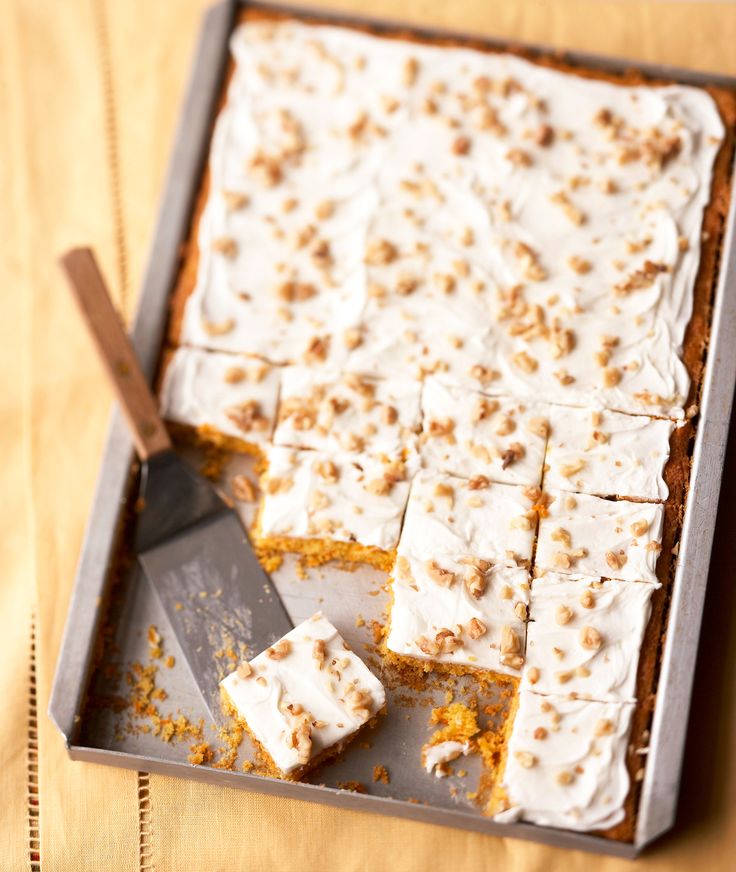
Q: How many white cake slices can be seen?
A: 11